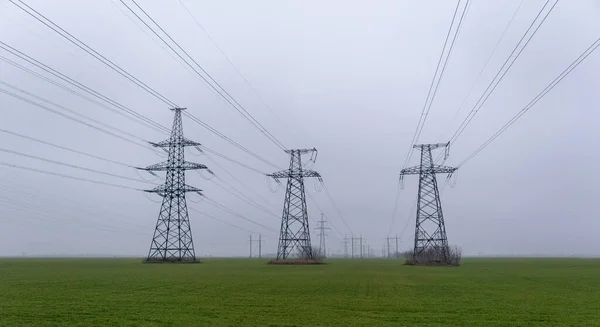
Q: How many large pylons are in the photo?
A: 3